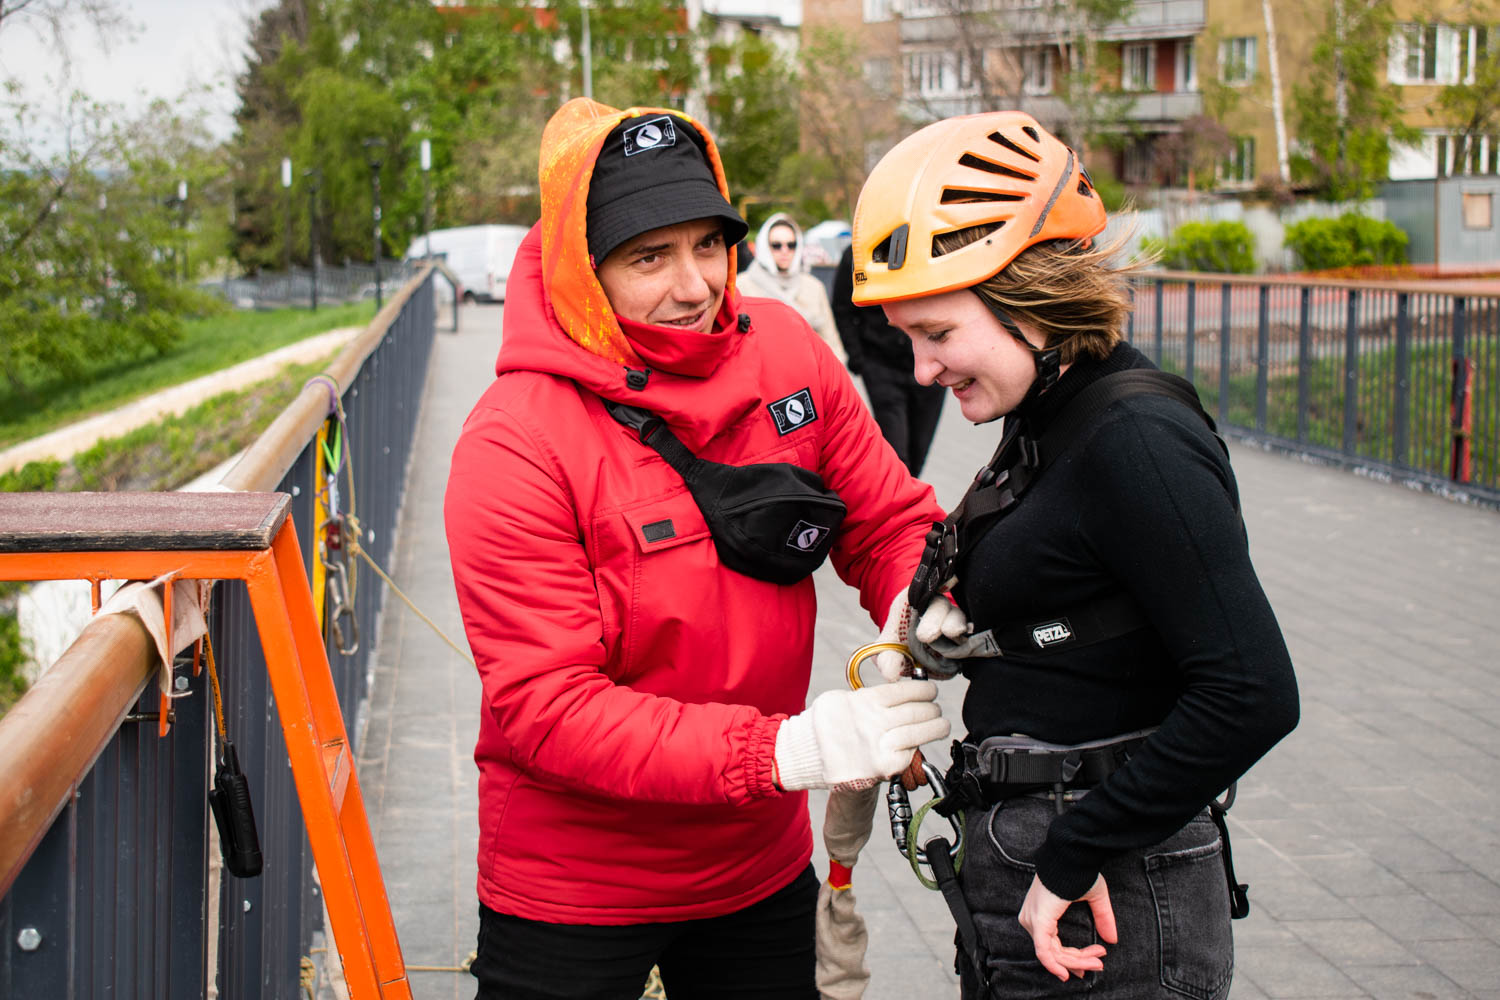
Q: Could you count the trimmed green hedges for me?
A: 2